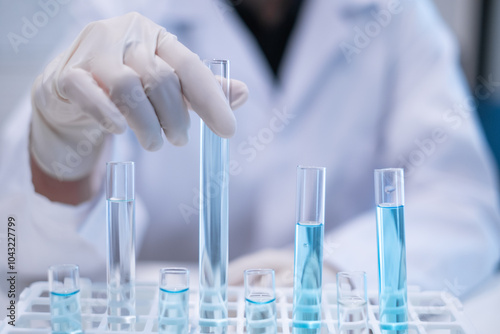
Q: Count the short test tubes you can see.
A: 4